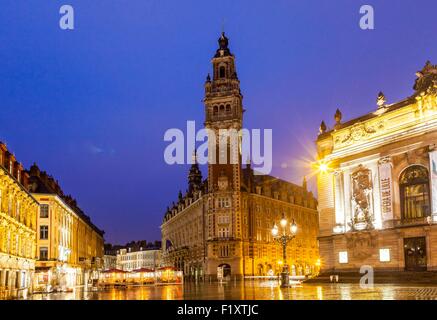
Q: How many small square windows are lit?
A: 2